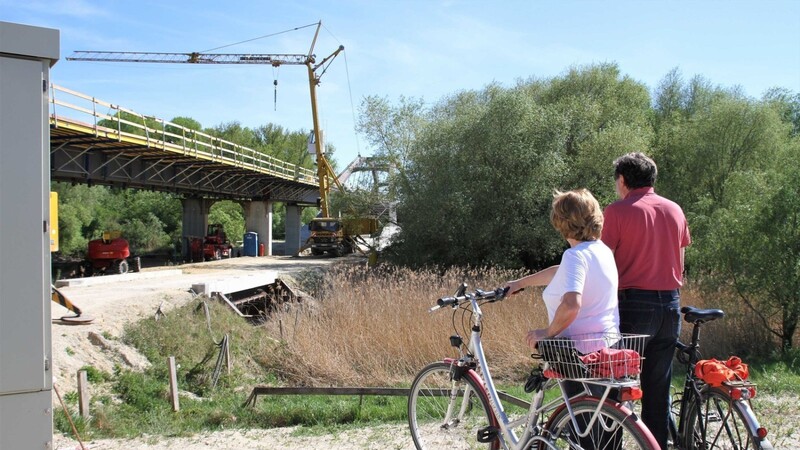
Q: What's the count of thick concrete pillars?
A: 3